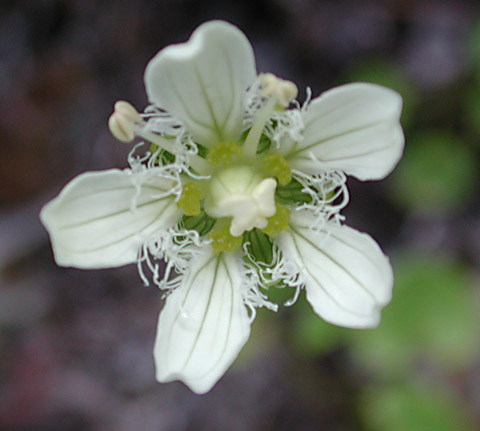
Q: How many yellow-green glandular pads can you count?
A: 5